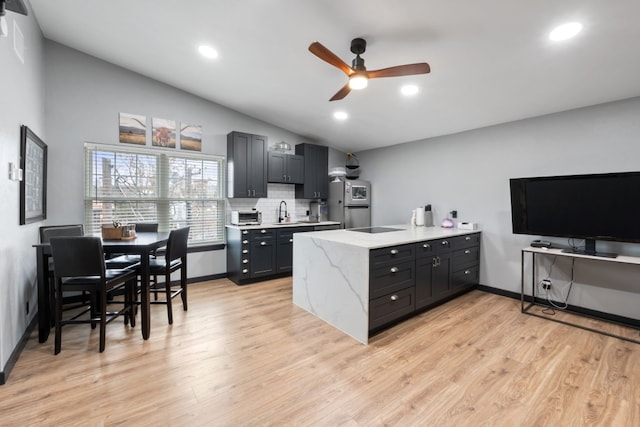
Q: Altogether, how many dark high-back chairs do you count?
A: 4